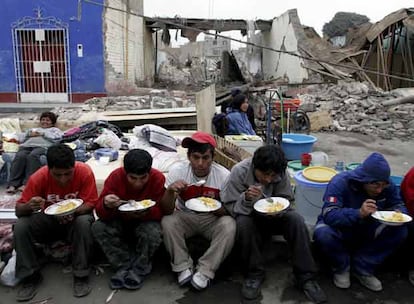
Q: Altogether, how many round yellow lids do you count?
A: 1